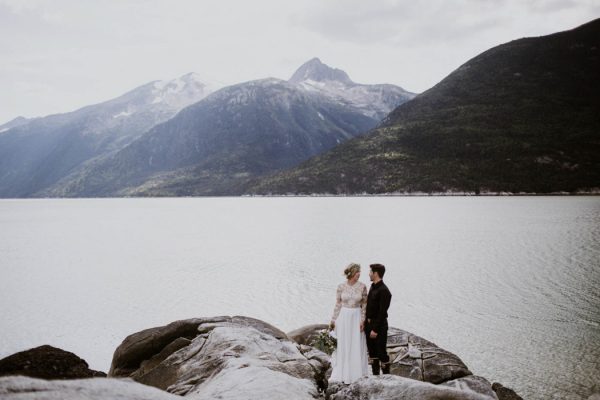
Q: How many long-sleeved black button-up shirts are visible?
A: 1